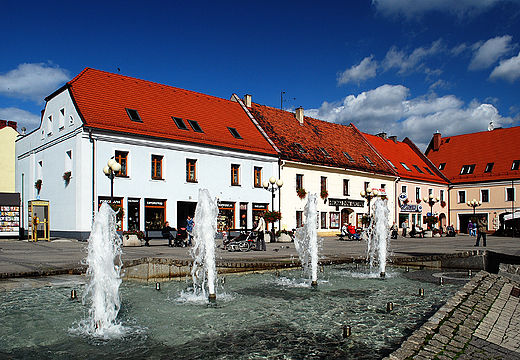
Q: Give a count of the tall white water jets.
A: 4